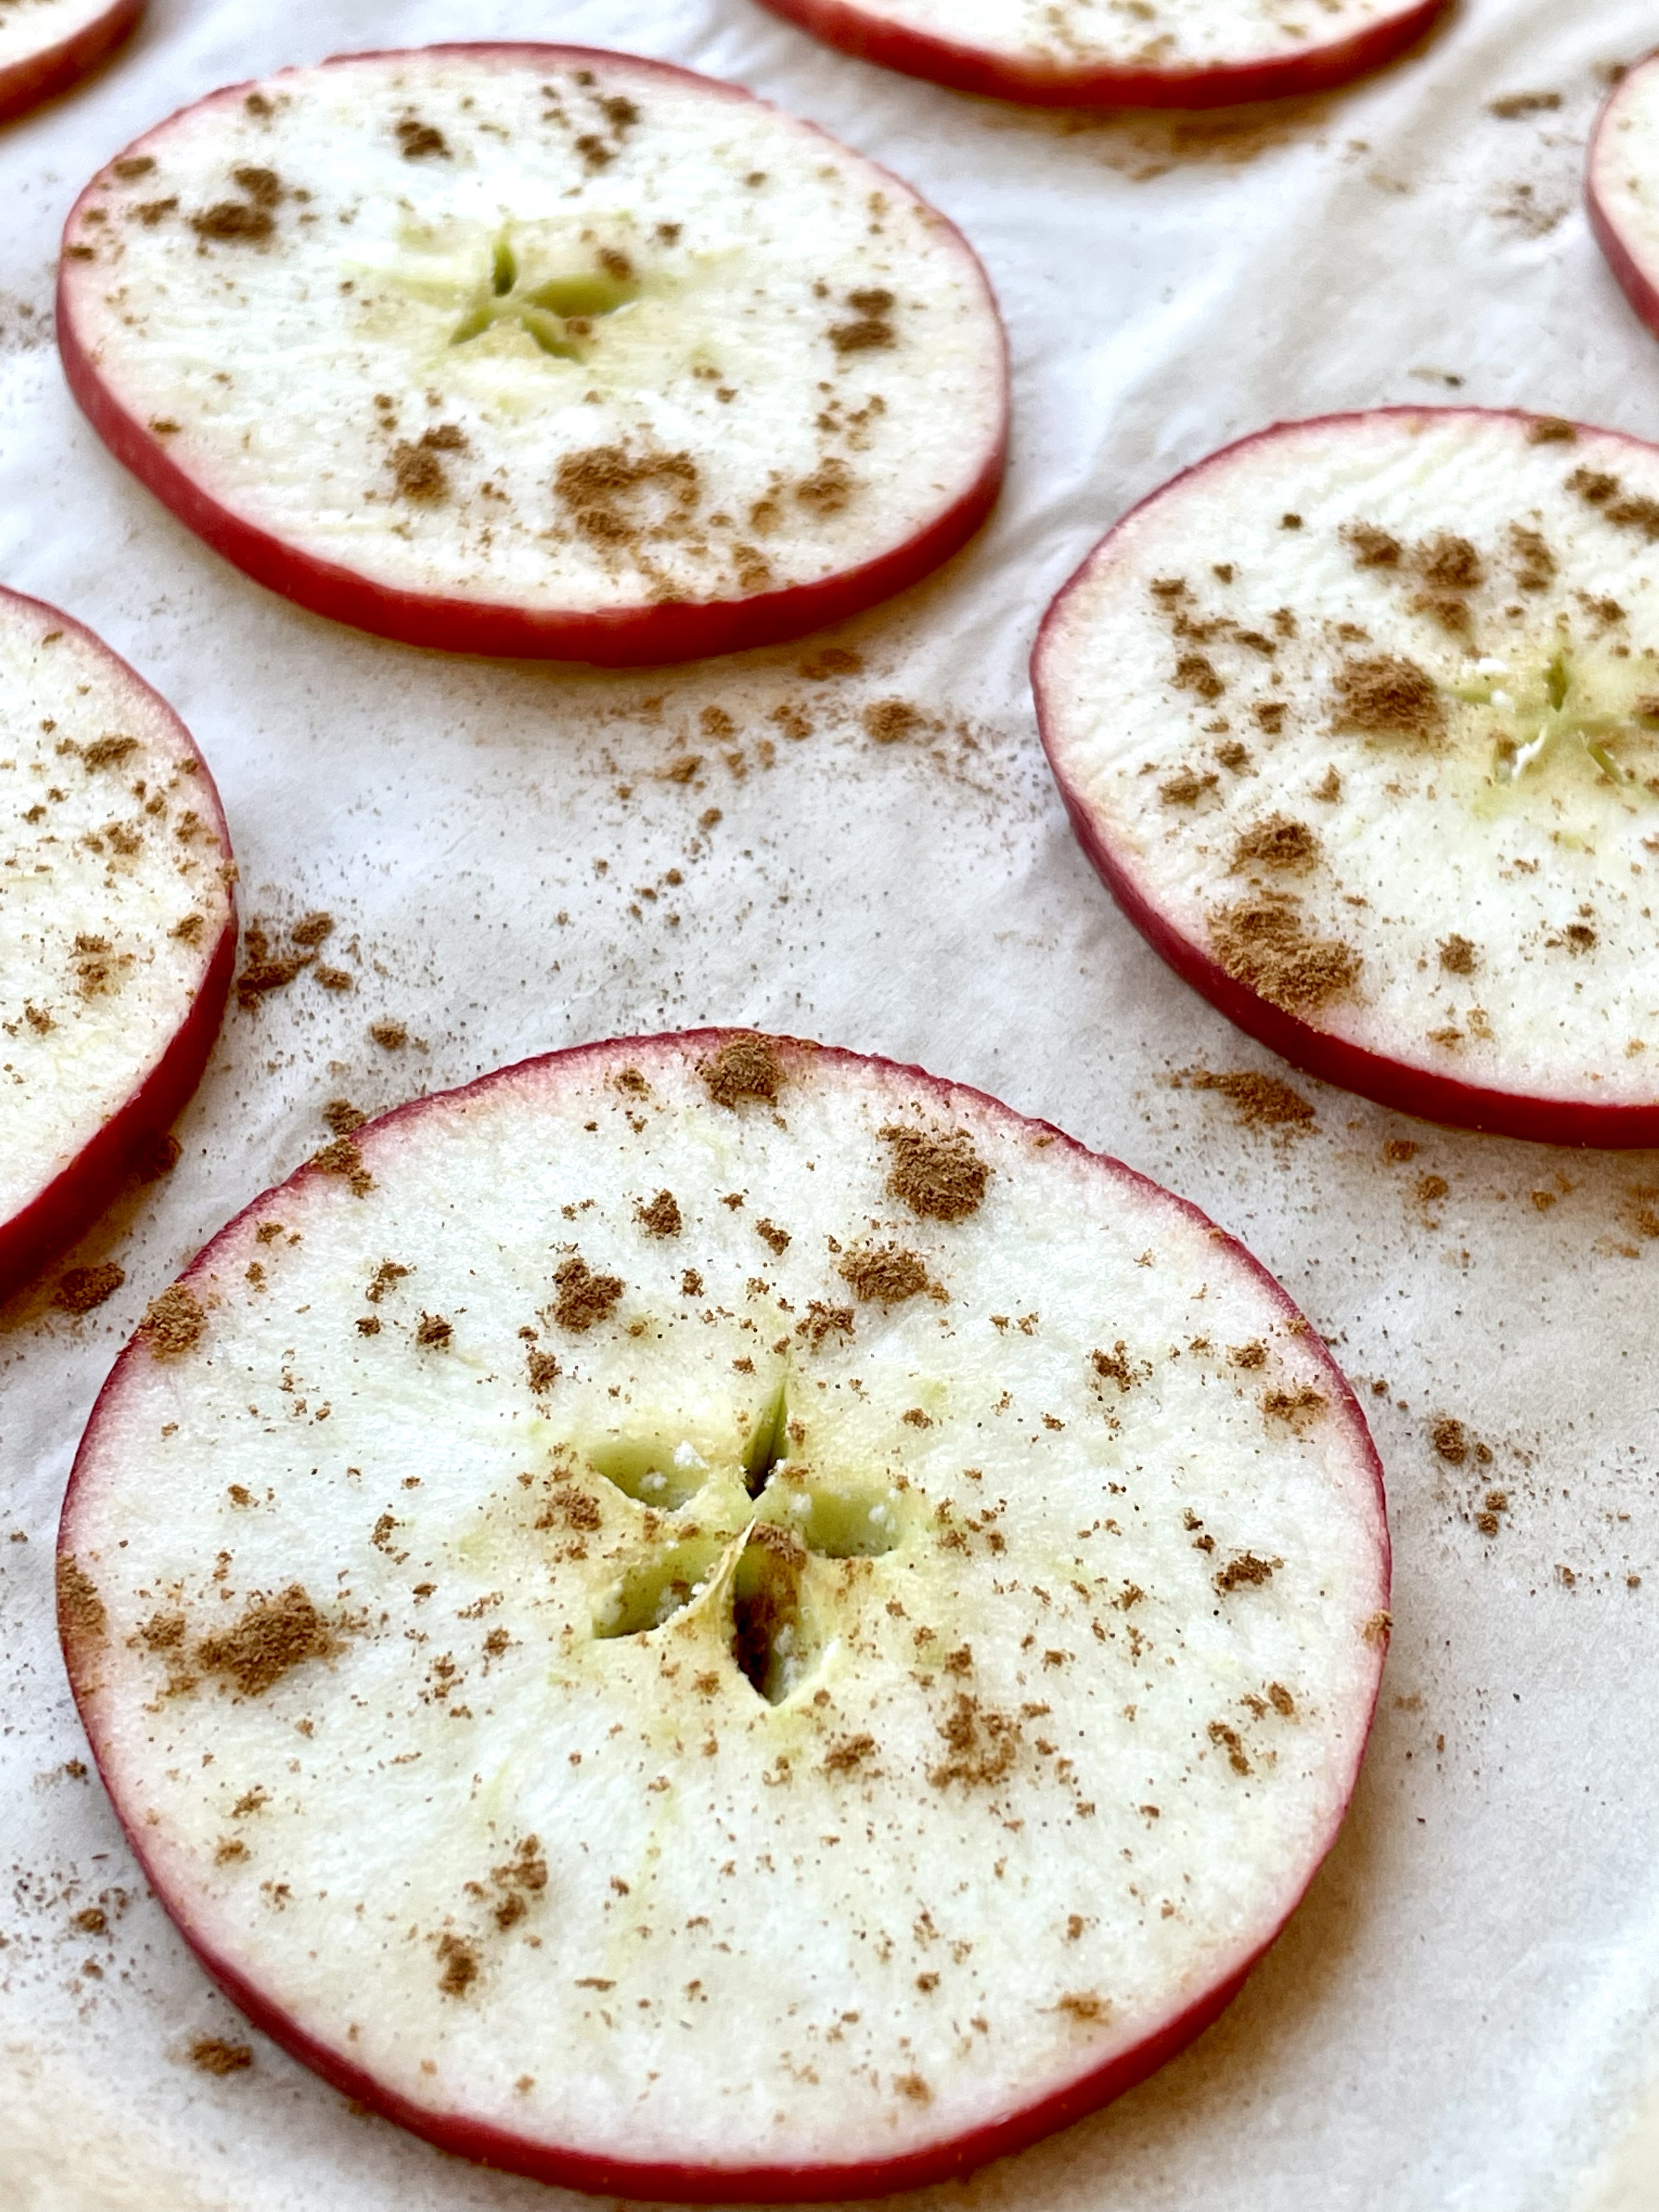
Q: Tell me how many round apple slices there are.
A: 7